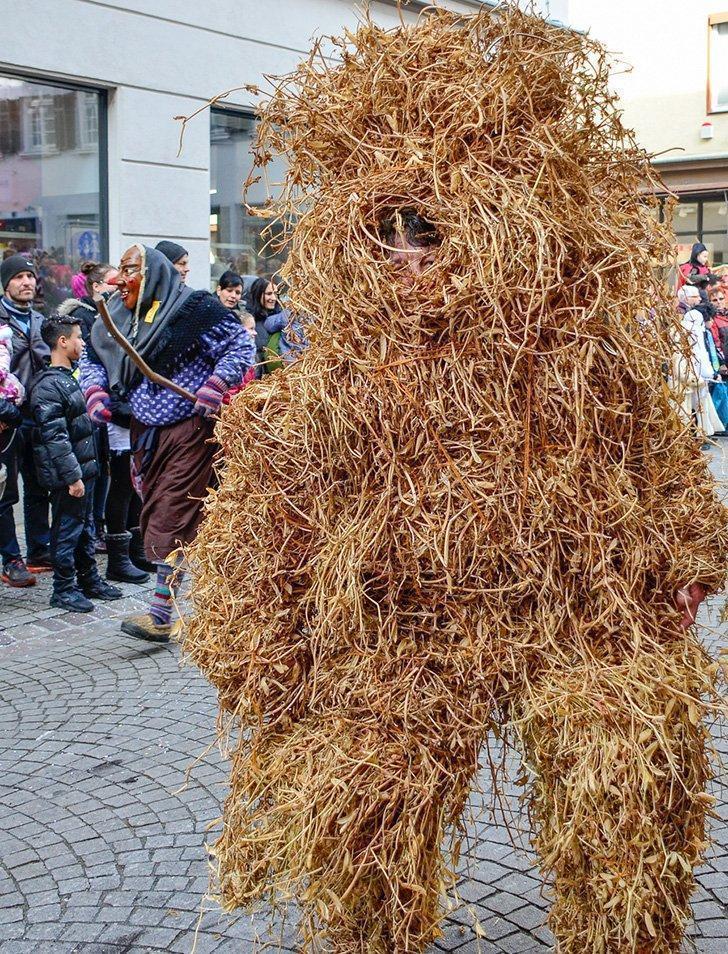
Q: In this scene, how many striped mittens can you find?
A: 2